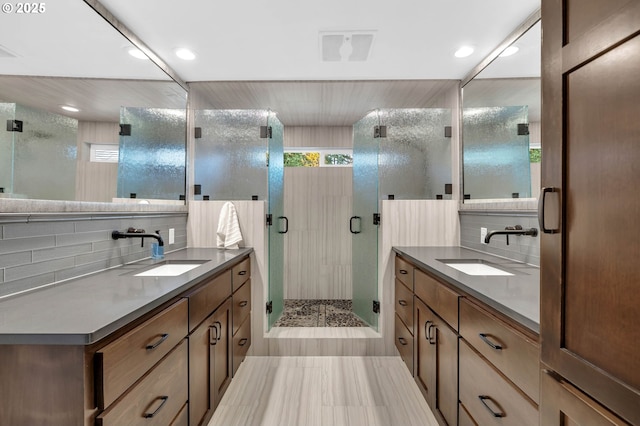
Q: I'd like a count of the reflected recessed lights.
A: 3